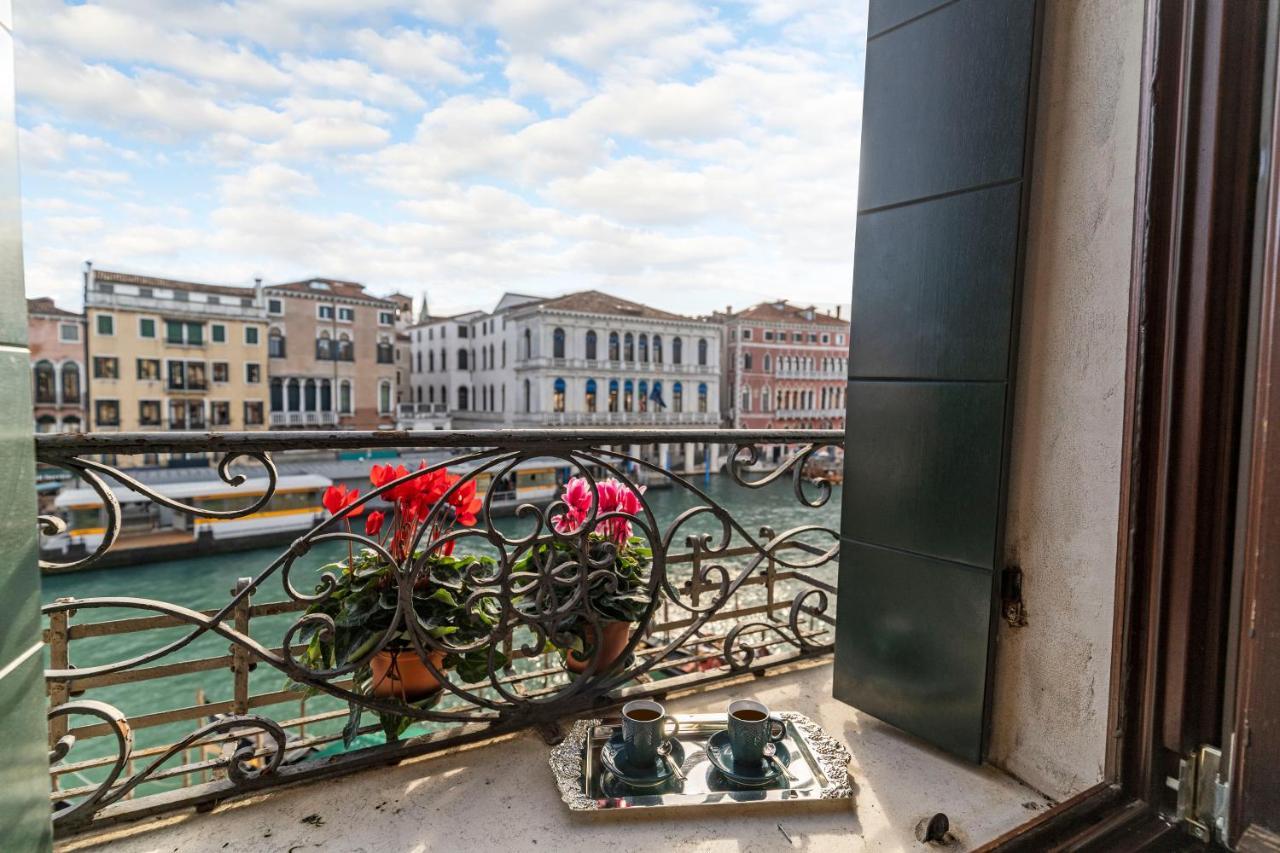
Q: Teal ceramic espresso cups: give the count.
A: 2